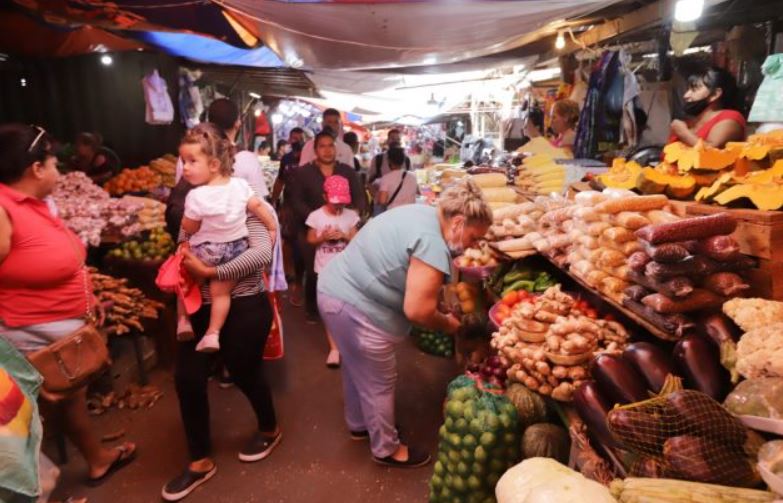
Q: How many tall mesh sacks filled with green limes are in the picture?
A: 1